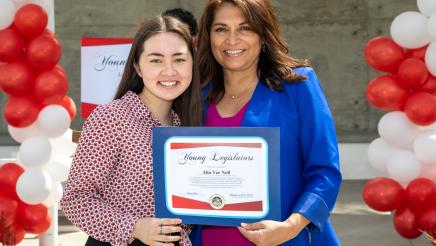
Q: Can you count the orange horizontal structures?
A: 0